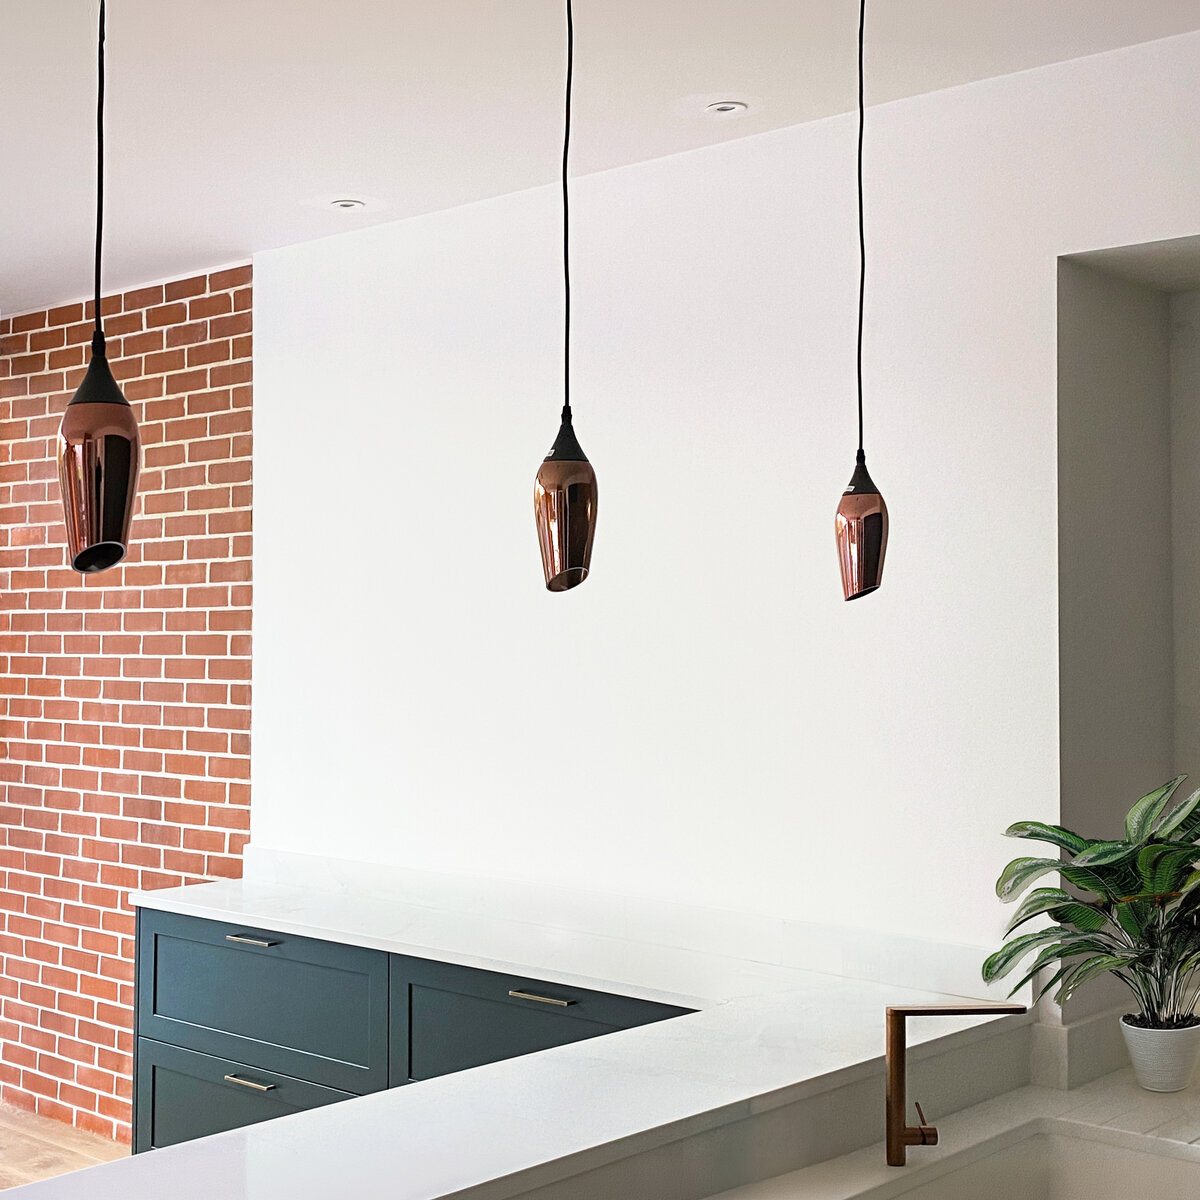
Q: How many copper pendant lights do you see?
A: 3